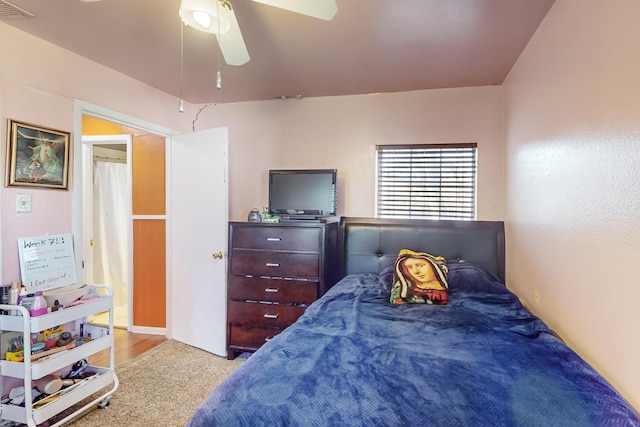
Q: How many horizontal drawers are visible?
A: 5